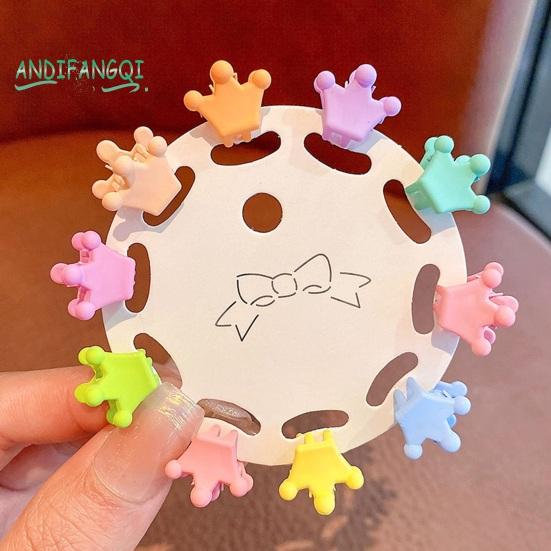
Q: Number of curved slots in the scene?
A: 10